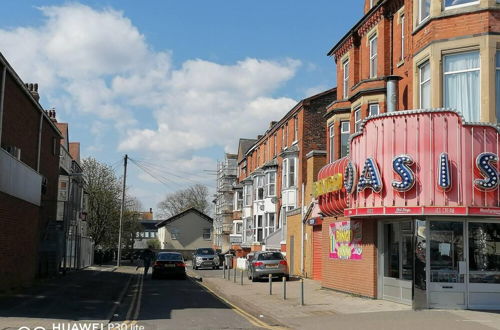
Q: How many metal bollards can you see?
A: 7